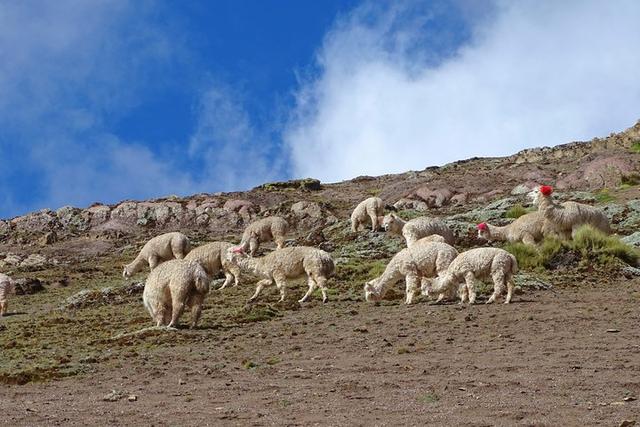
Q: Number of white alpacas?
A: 12